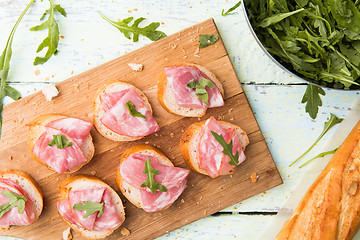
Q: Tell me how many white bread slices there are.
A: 7